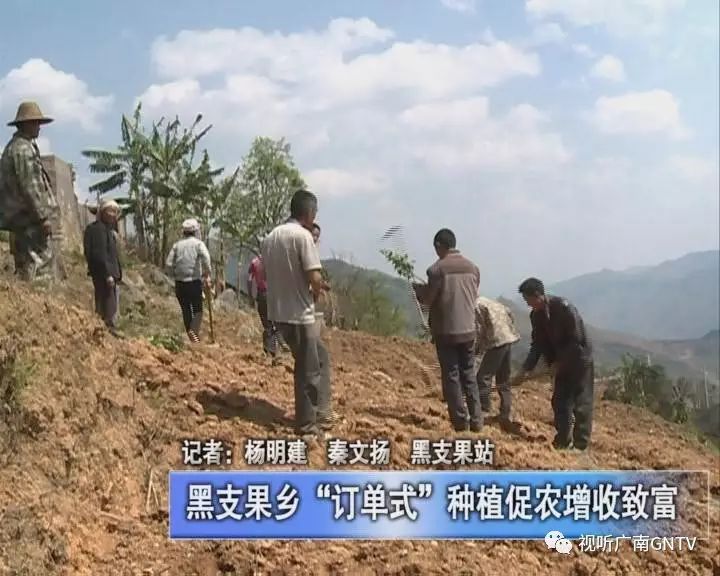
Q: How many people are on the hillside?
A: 9